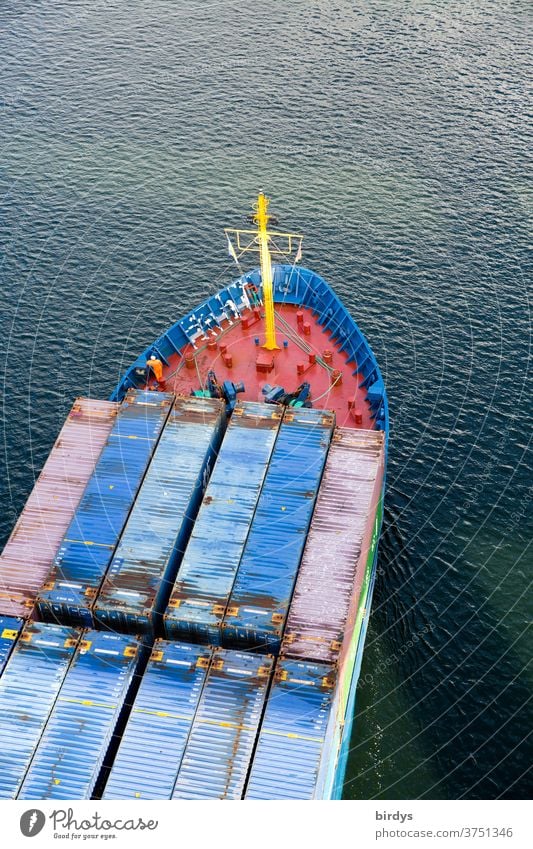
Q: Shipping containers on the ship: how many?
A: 12